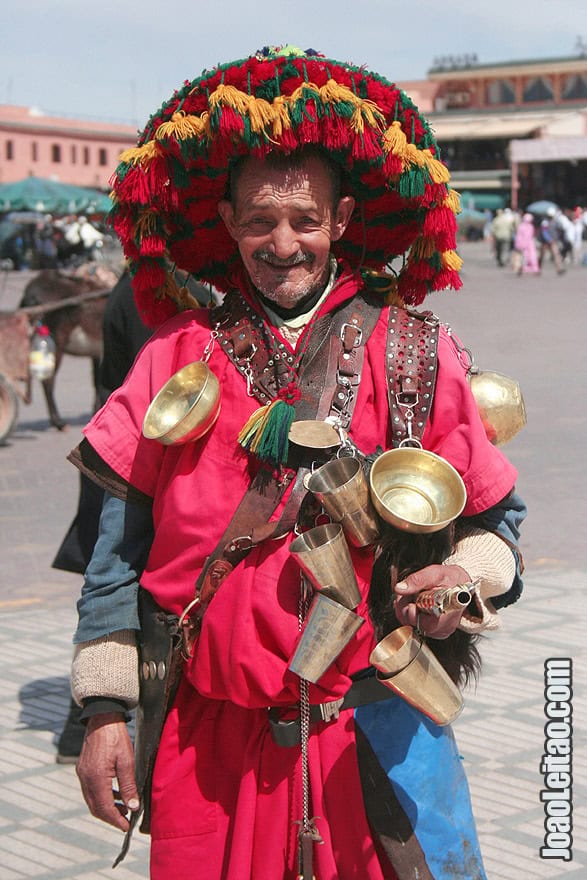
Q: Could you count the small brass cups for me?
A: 5